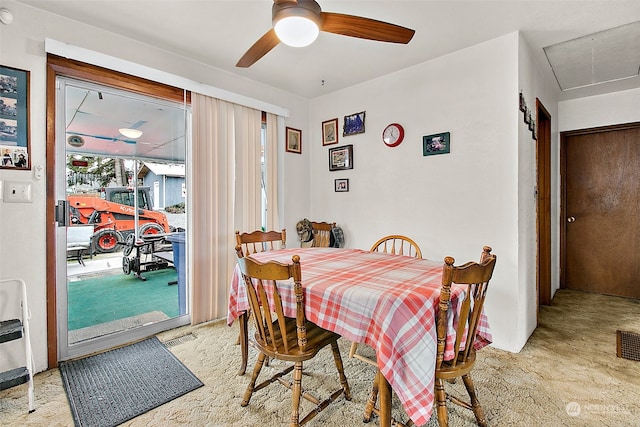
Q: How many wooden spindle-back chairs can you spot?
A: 5